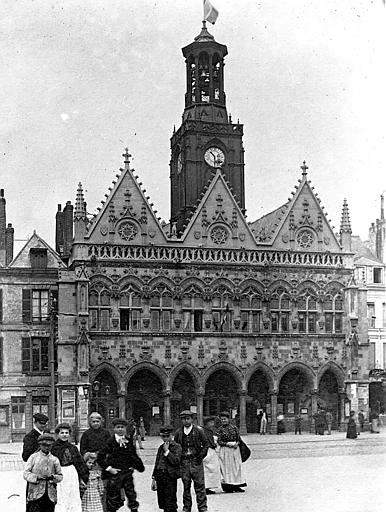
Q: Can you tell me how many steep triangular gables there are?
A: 3